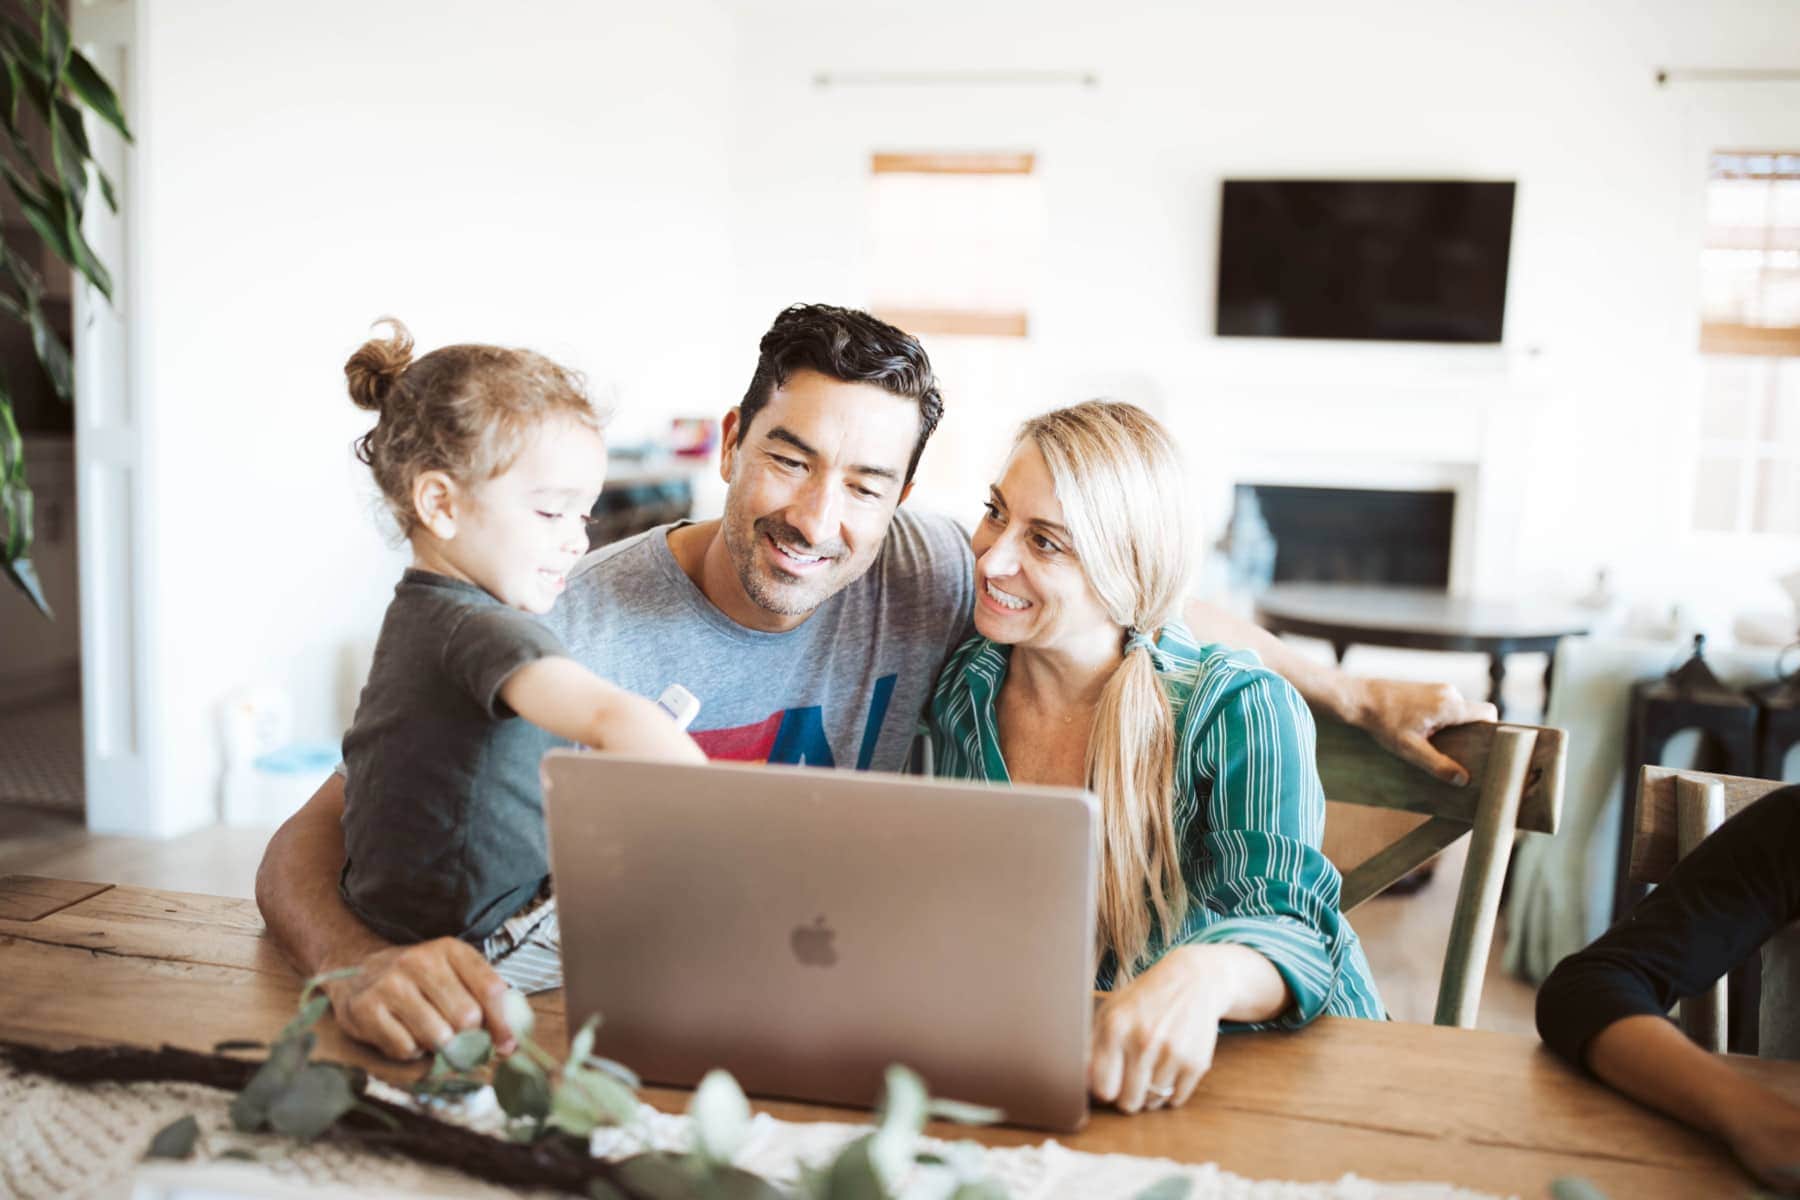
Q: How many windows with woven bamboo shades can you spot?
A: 2